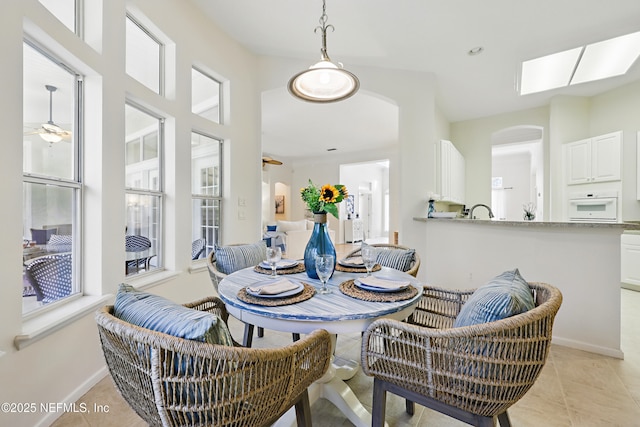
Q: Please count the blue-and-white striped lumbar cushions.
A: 4